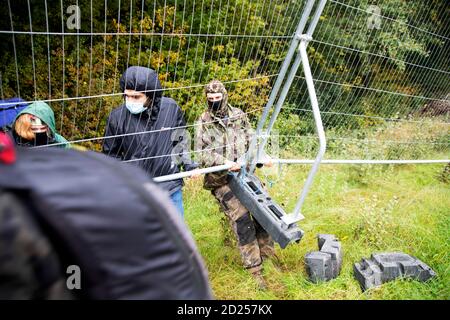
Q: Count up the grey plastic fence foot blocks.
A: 3